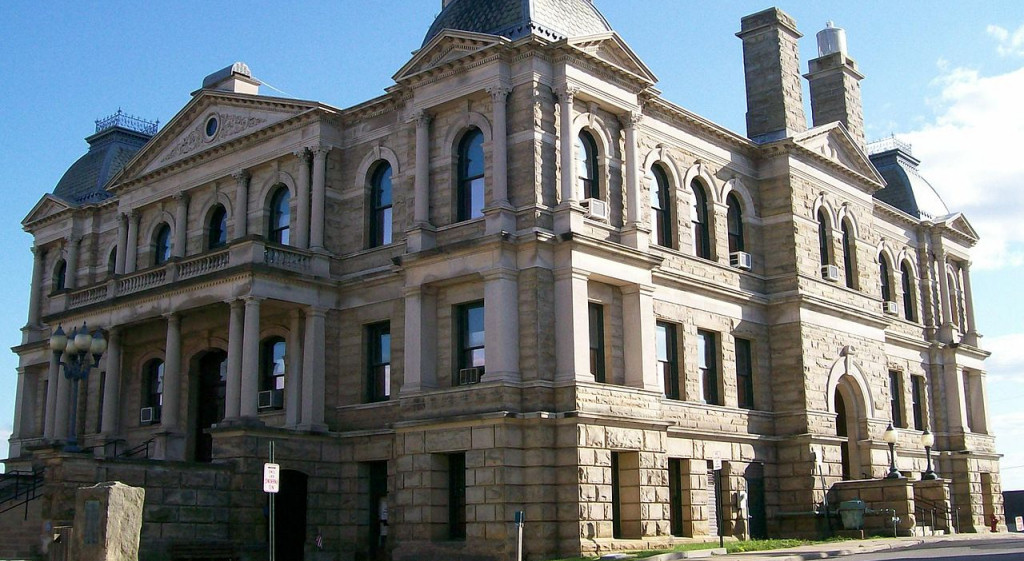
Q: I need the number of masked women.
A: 0